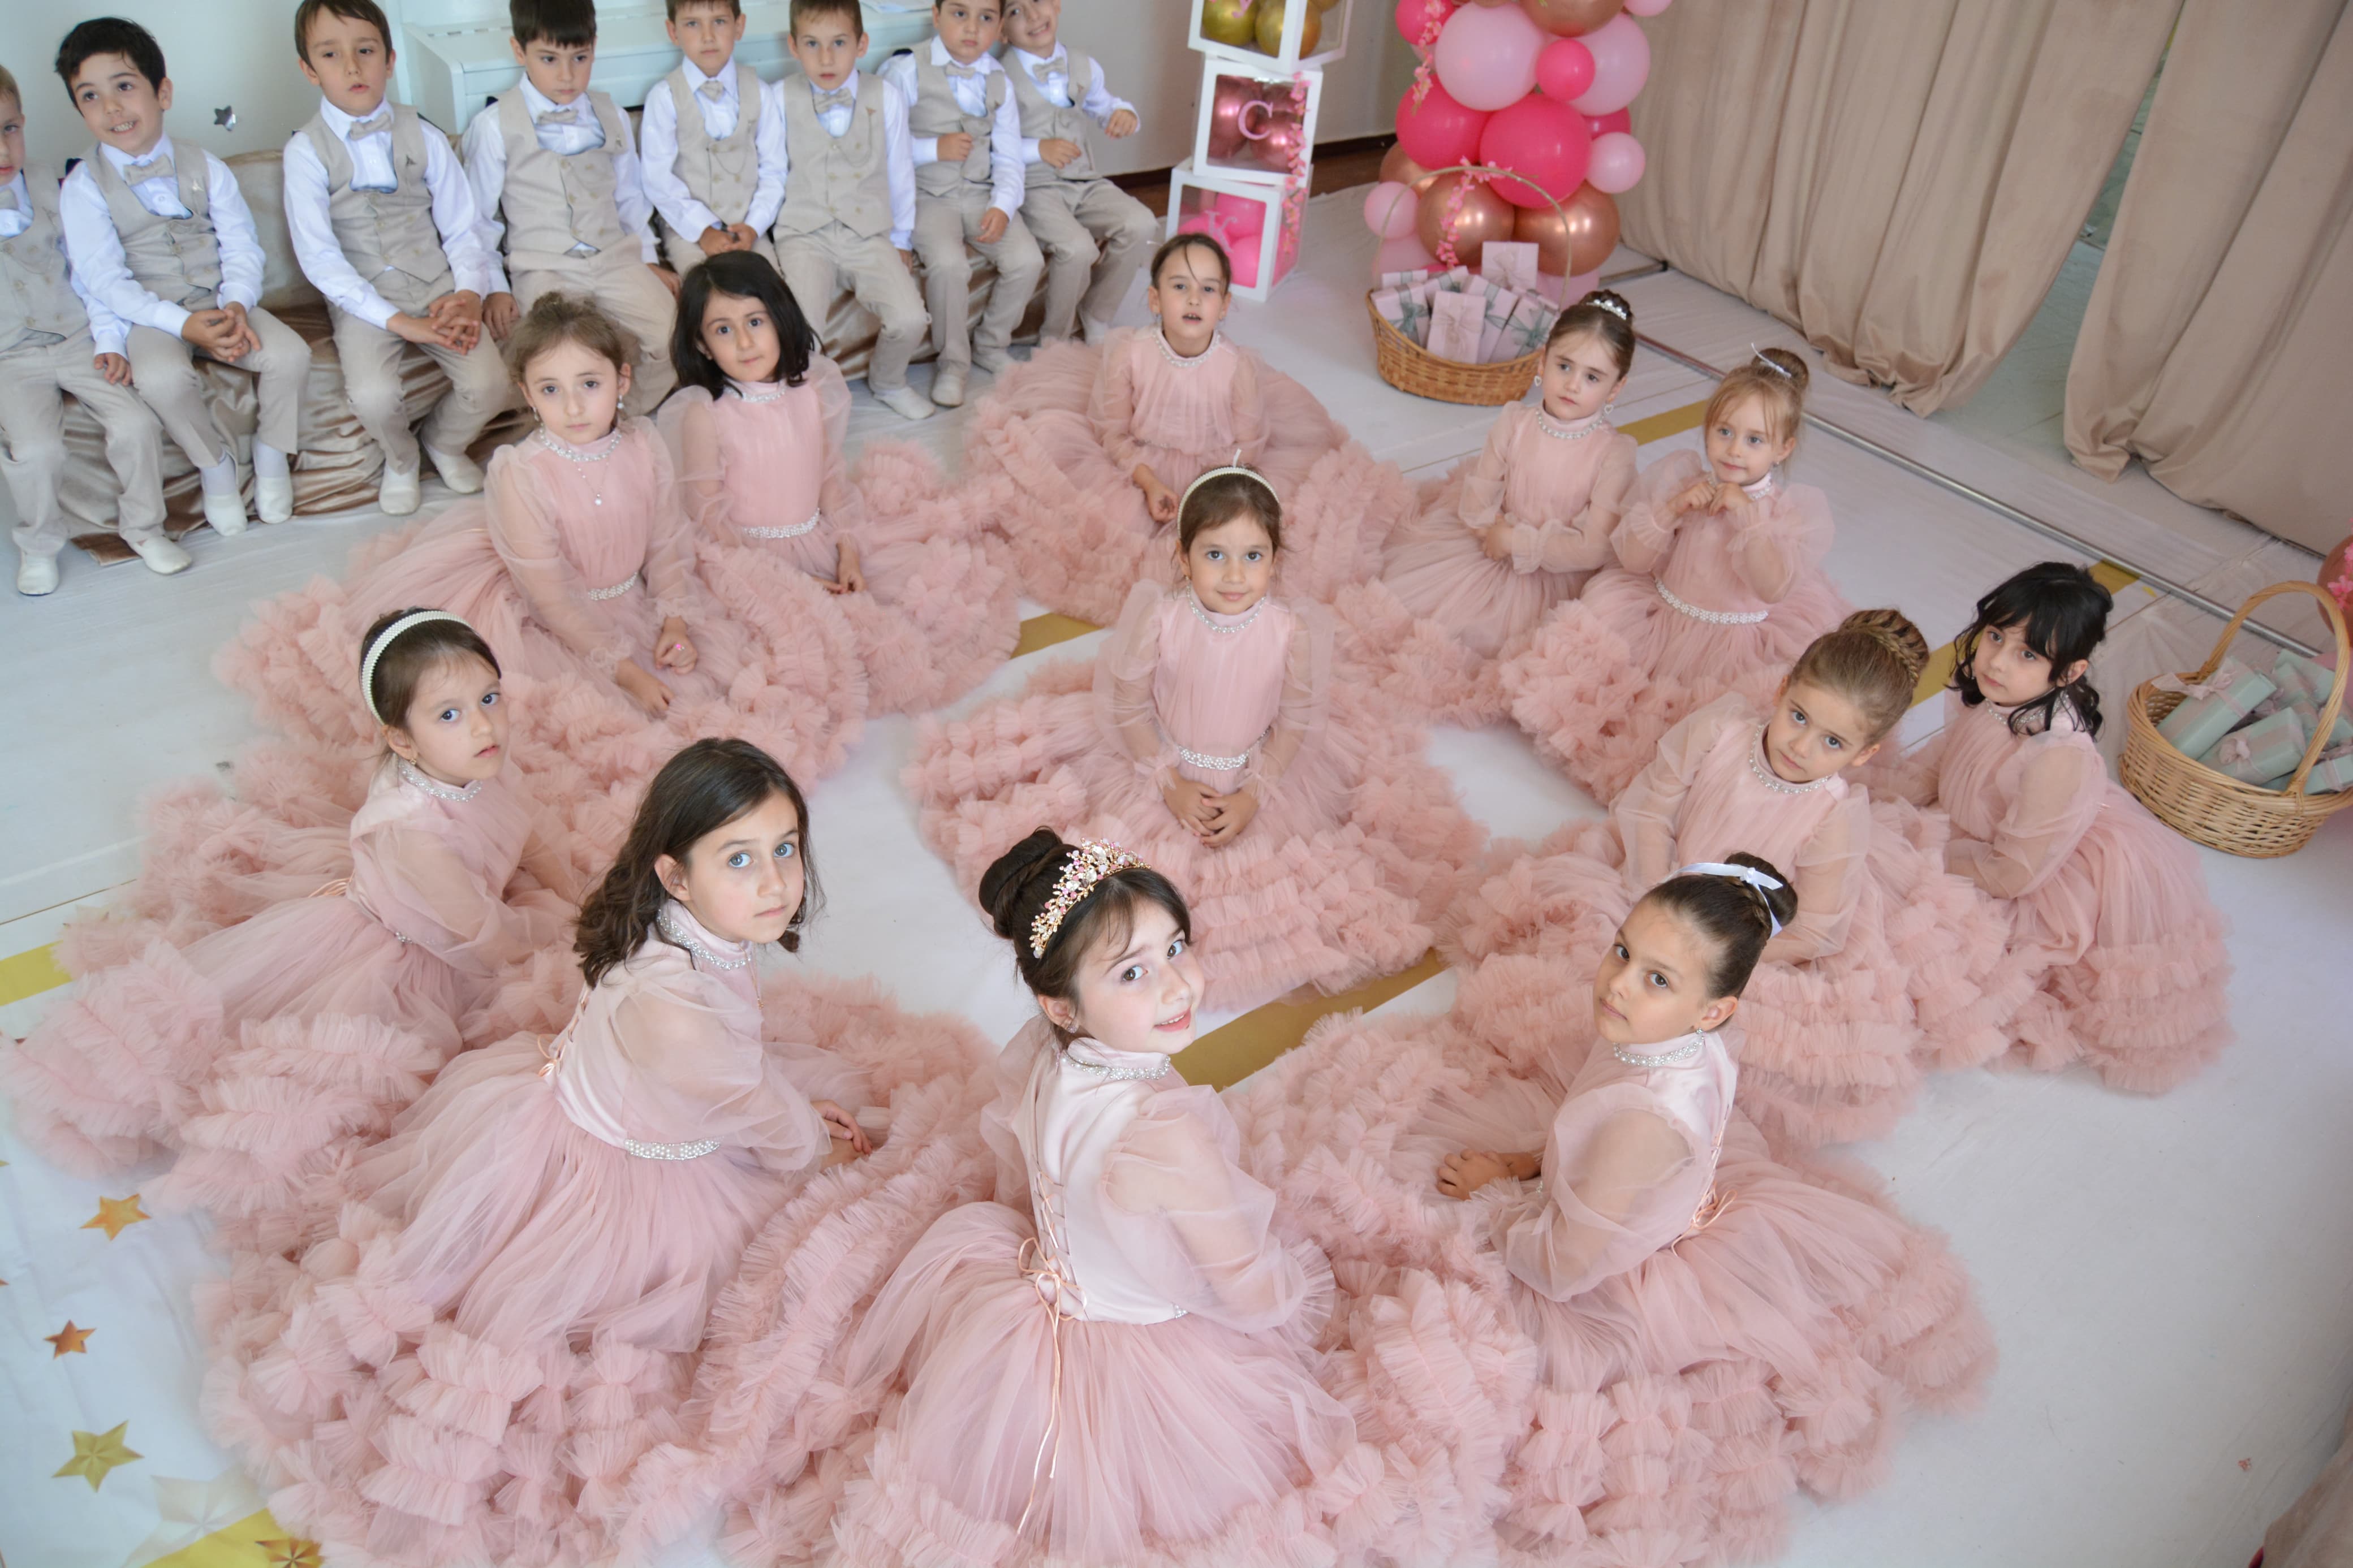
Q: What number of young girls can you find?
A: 12